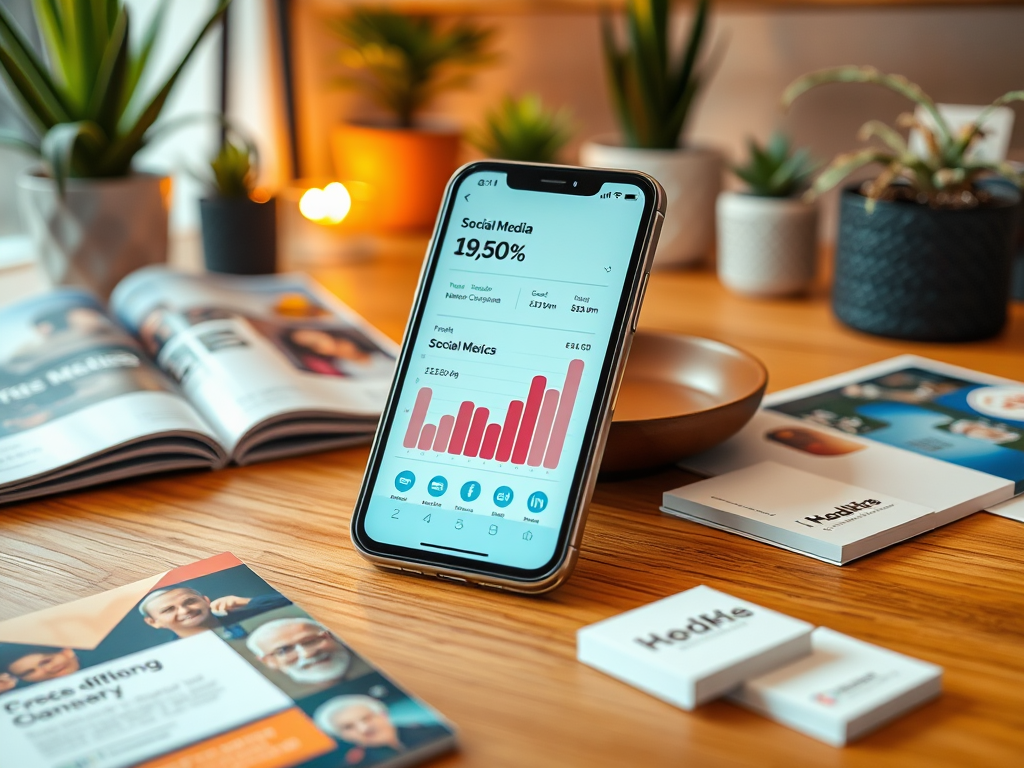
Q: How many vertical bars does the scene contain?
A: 10